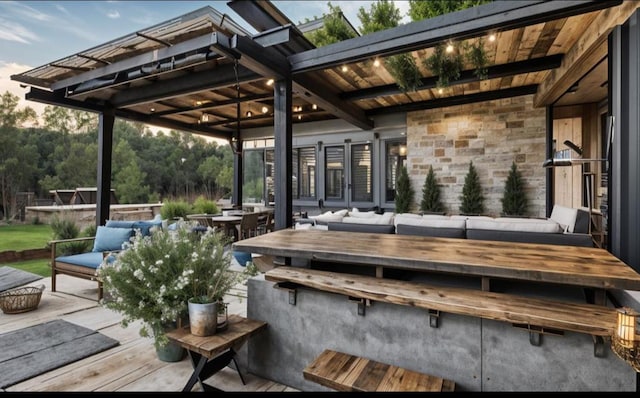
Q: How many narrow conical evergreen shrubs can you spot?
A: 4